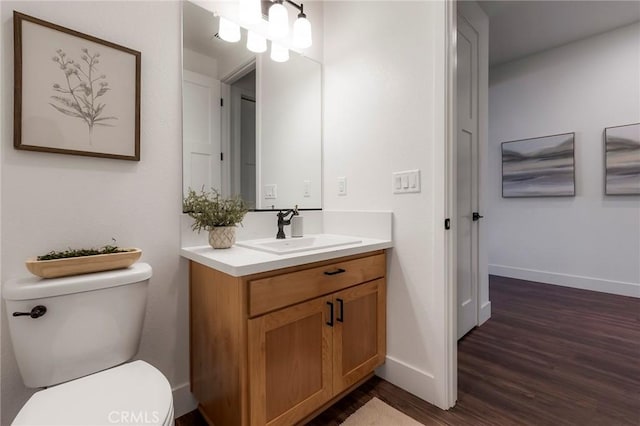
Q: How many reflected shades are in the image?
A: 3